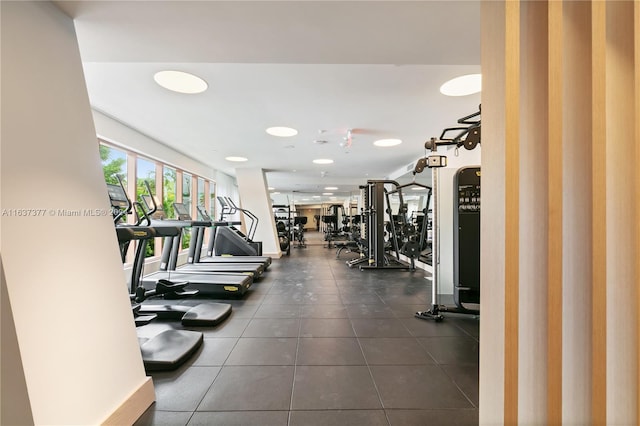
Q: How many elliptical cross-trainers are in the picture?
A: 2